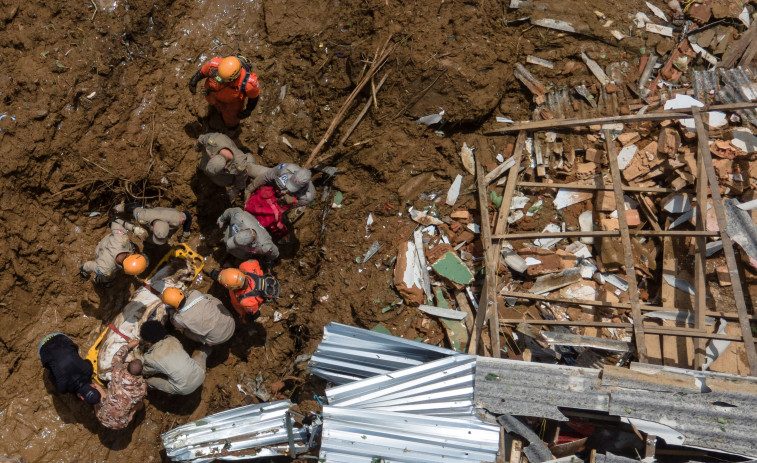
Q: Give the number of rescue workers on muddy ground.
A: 11